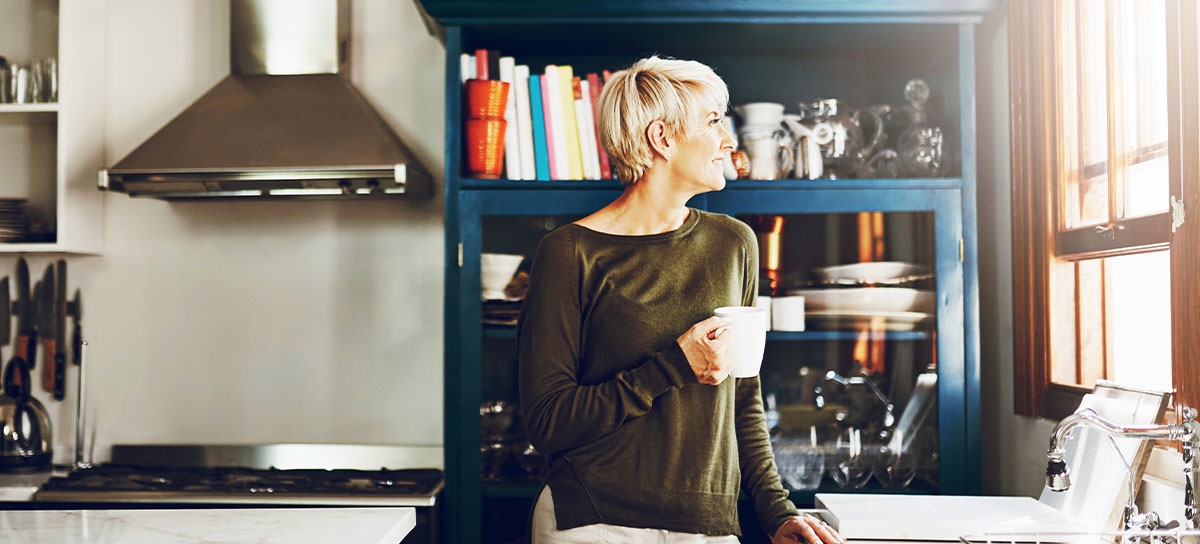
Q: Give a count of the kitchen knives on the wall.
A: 6